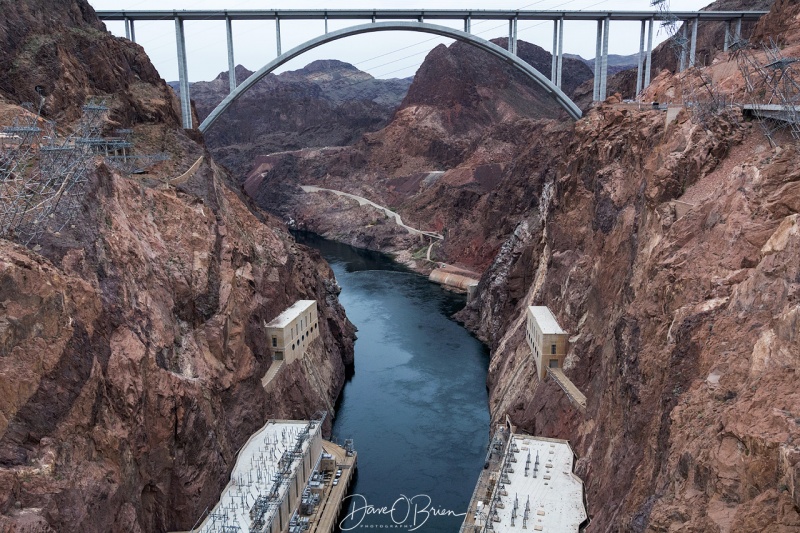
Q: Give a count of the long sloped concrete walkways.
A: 2